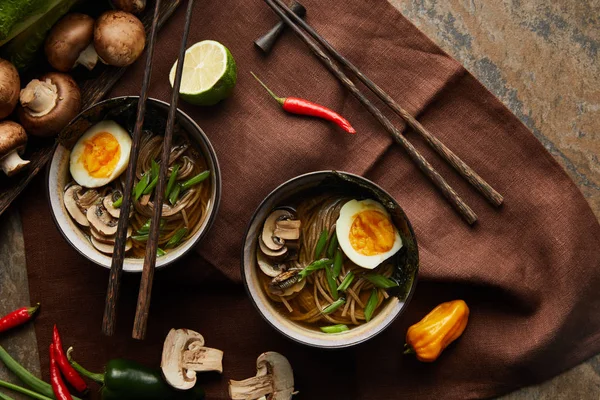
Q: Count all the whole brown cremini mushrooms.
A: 6